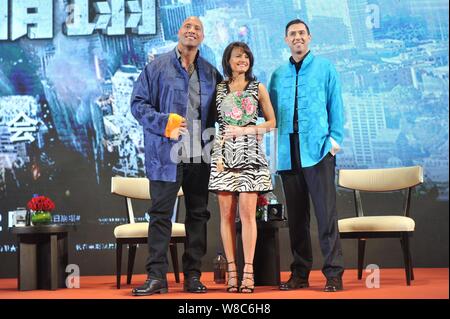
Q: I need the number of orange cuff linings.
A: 1